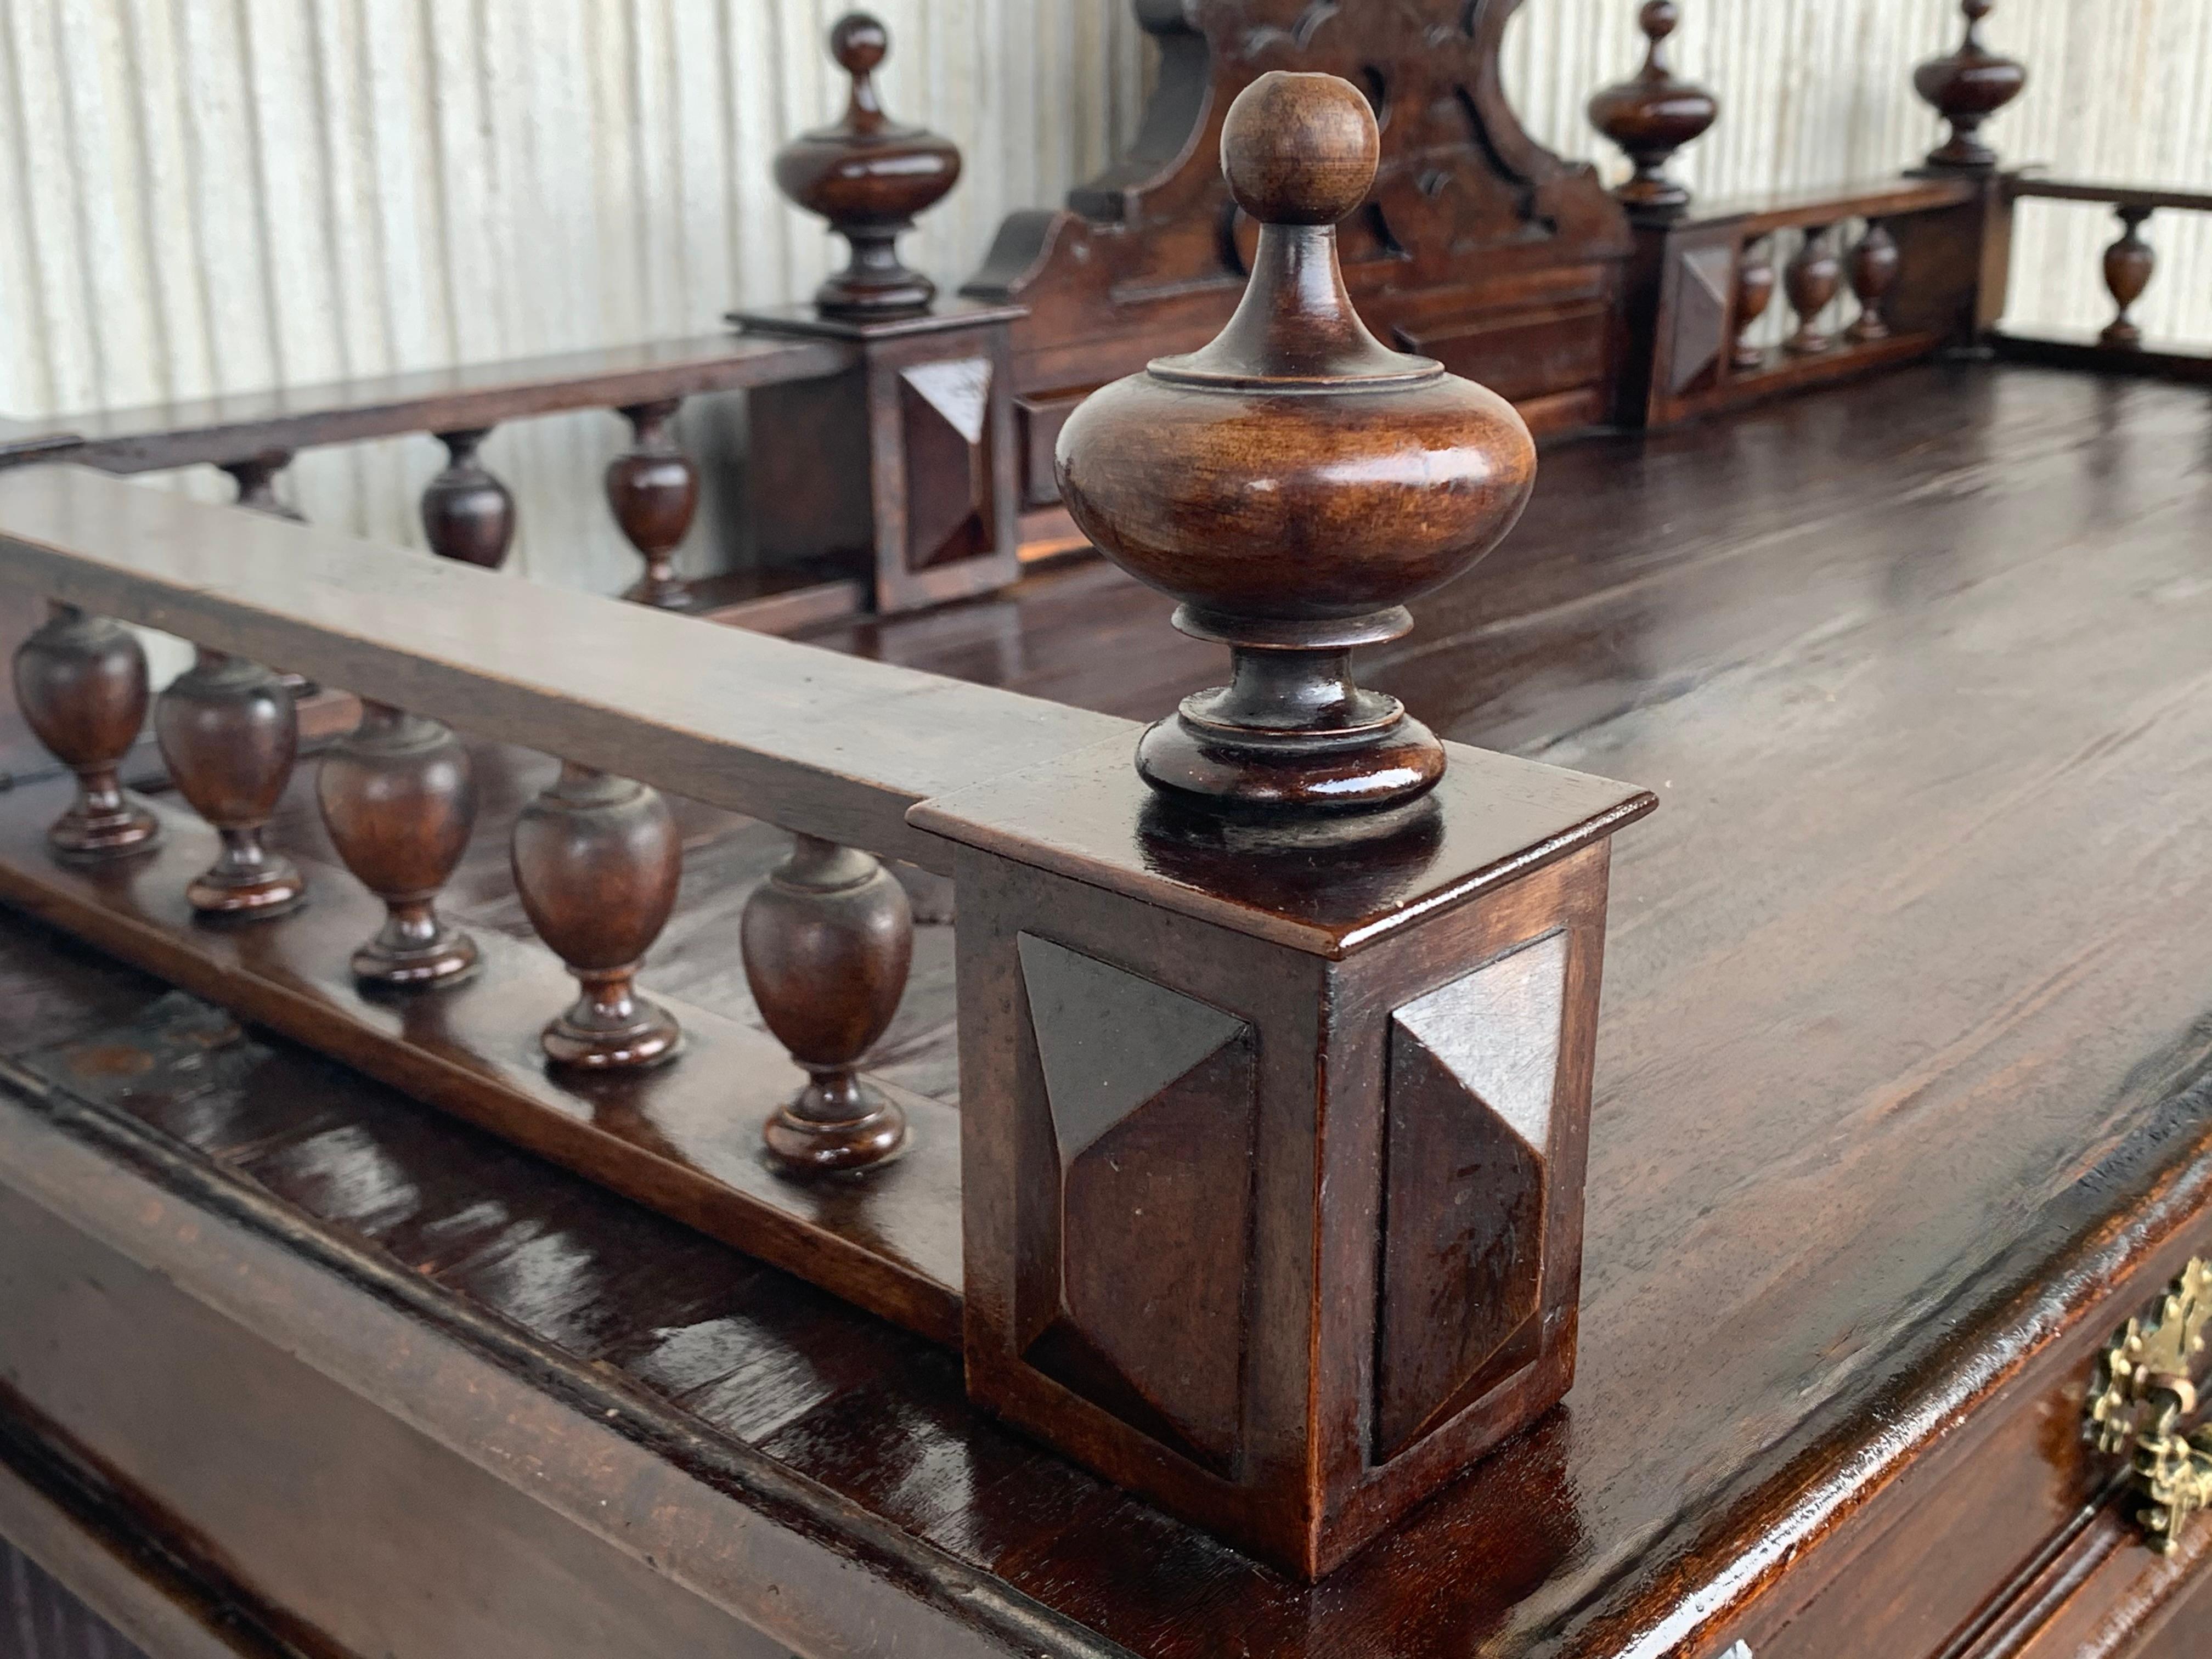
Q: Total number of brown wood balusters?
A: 12